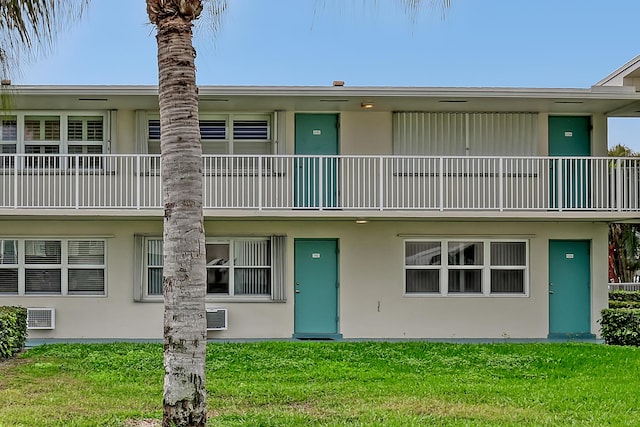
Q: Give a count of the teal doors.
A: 4